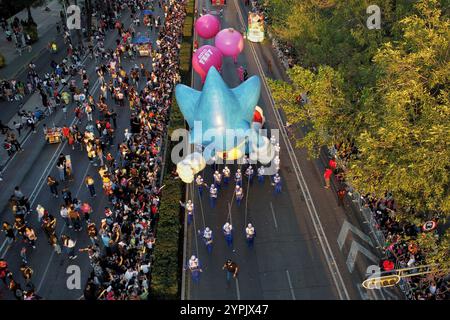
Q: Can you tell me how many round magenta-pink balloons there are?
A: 3